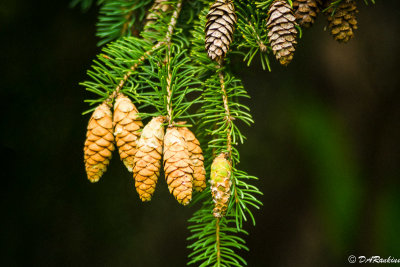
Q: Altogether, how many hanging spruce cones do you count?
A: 11